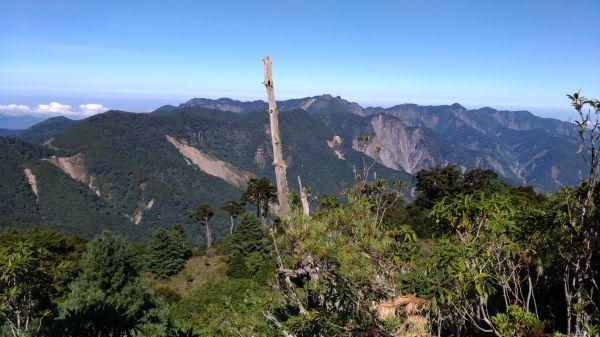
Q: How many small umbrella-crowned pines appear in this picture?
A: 3